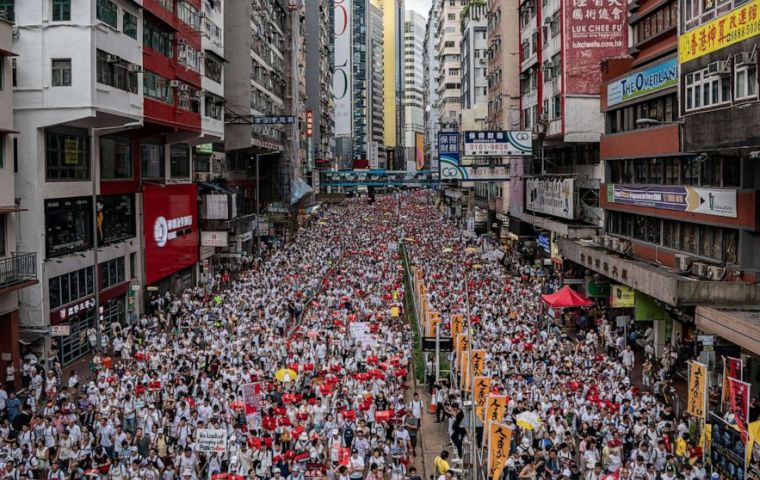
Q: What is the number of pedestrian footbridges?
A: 1